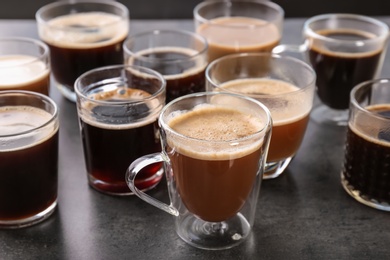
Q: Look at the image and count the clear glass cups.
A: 10